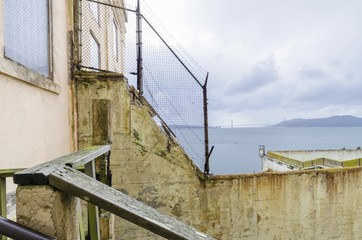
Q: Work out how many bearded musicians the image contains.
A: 0